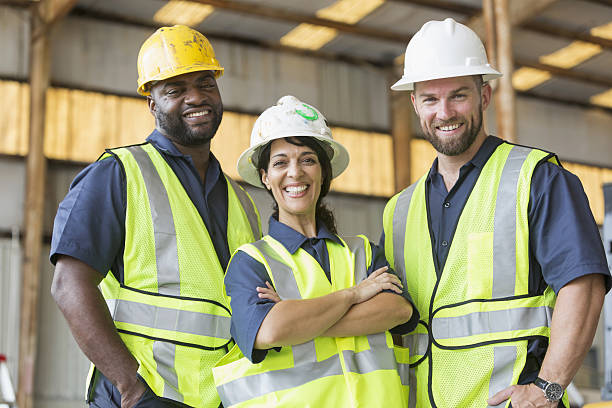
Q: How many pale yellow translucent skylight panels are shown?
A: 7